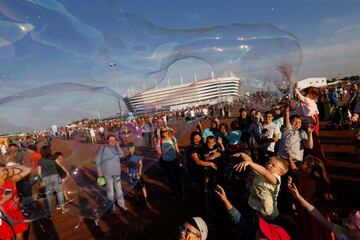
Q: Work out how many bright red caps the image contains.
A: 1